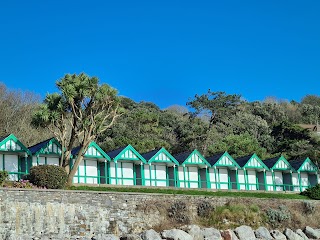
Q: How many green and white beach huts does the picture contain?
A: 10